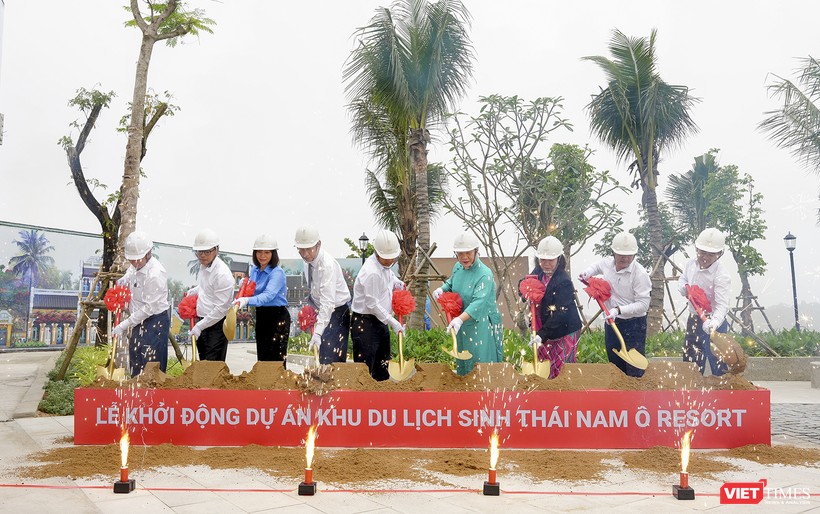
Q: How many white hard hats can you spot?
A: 9